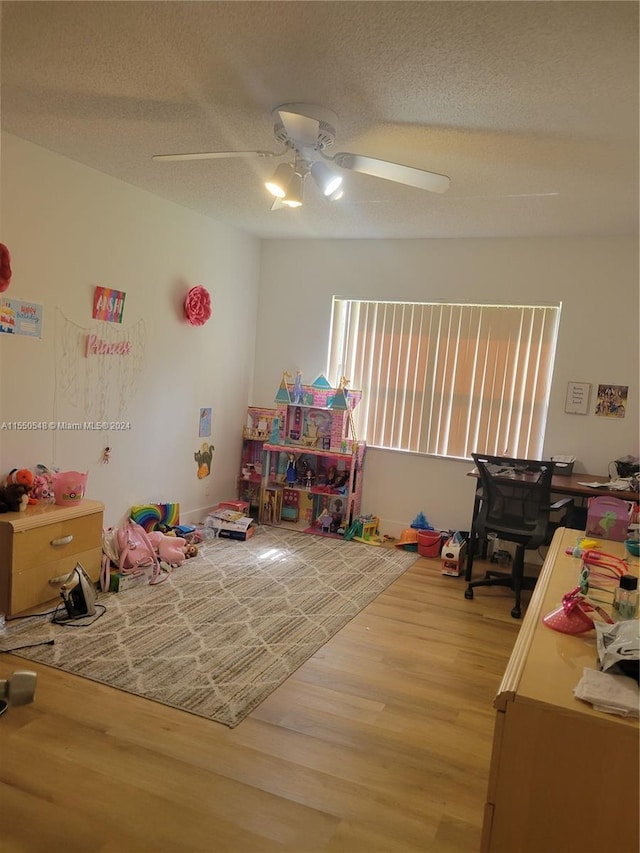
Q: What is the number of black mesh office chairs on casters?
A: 1